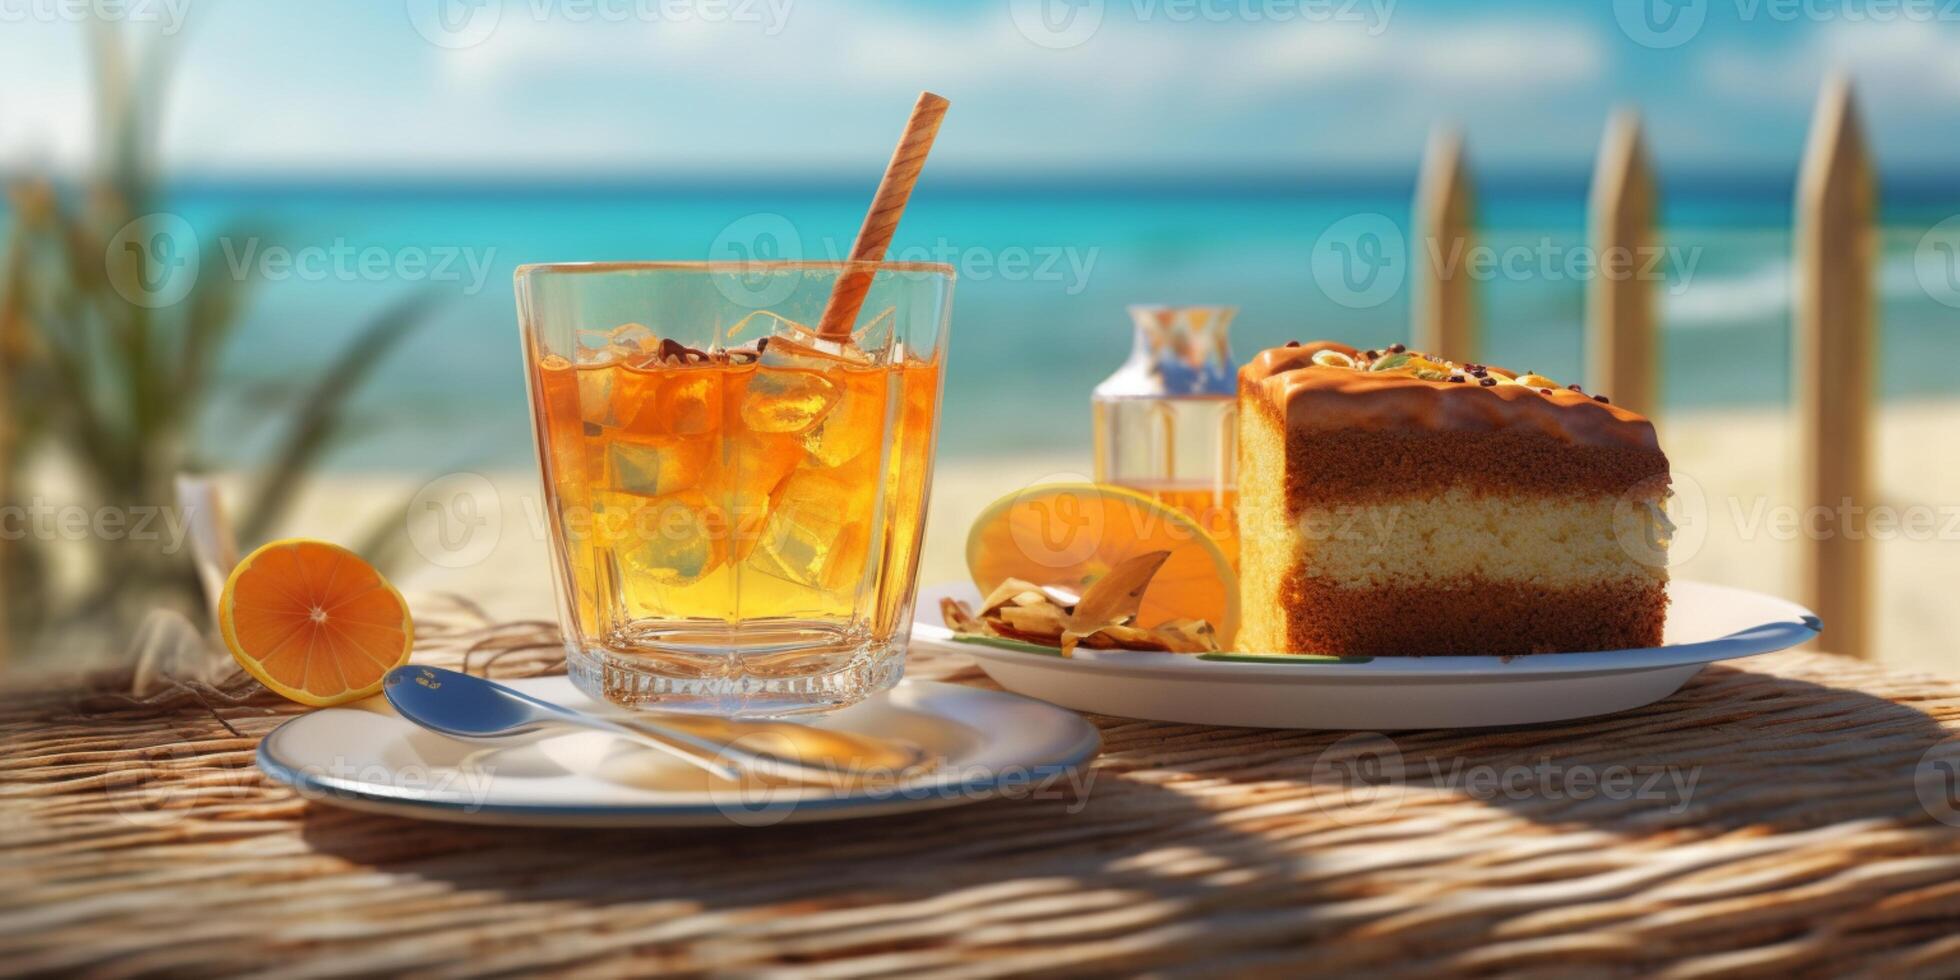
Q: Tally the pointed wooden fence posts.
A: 3